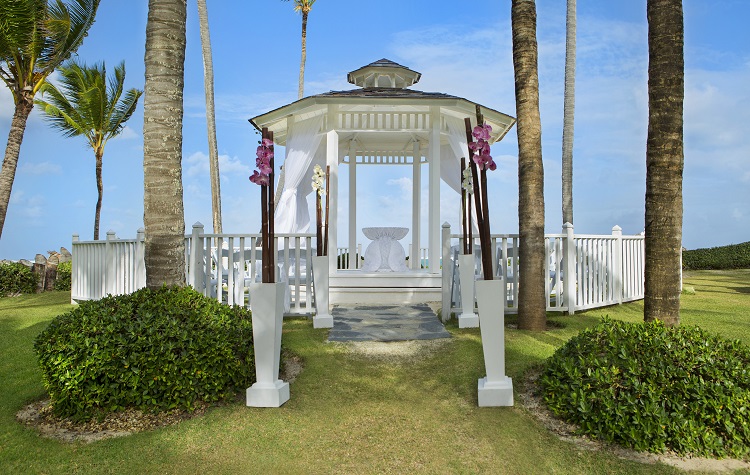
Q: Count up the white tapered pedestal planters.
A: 4